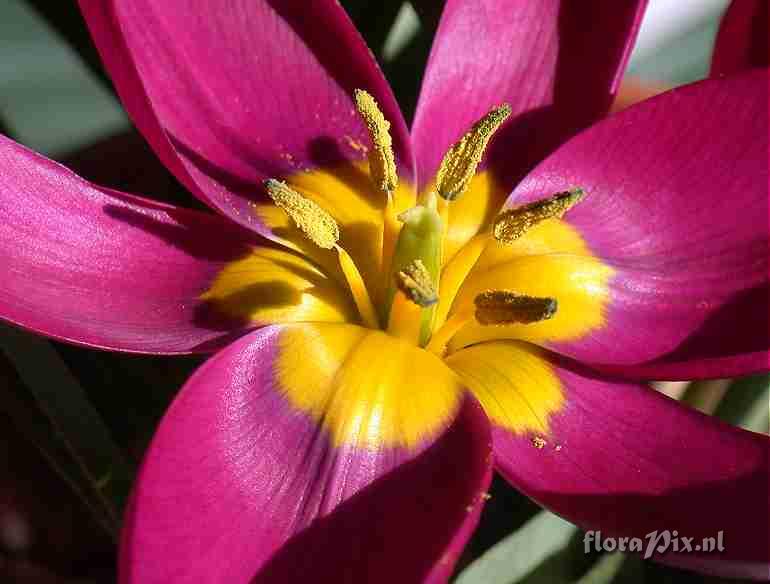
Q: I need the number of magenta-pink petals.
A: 6